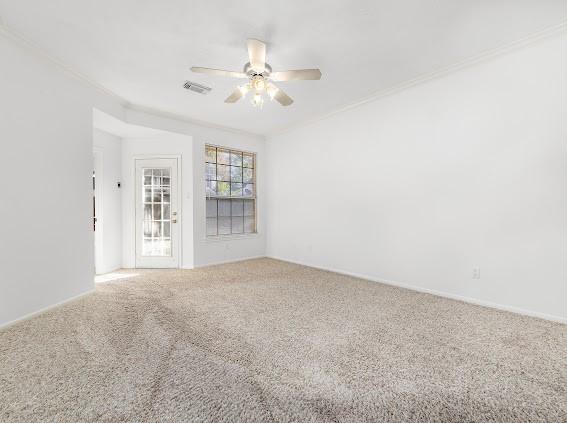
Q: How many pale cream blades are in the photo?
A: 5